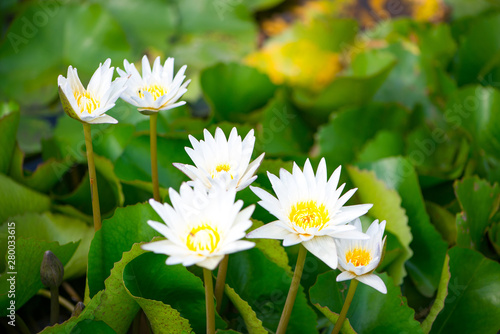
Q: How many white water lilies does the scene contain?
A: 6